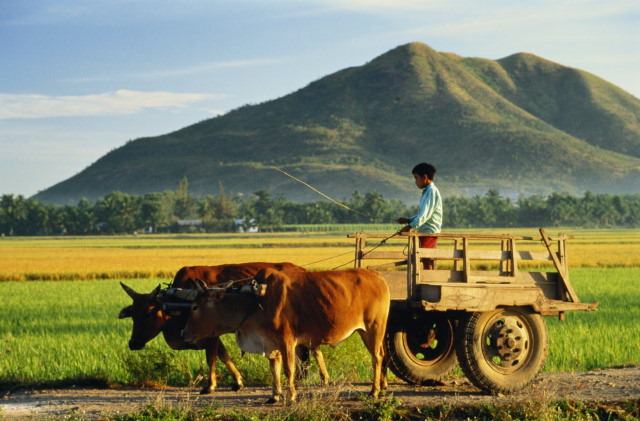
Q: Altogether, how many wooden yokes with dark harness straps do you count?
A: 1